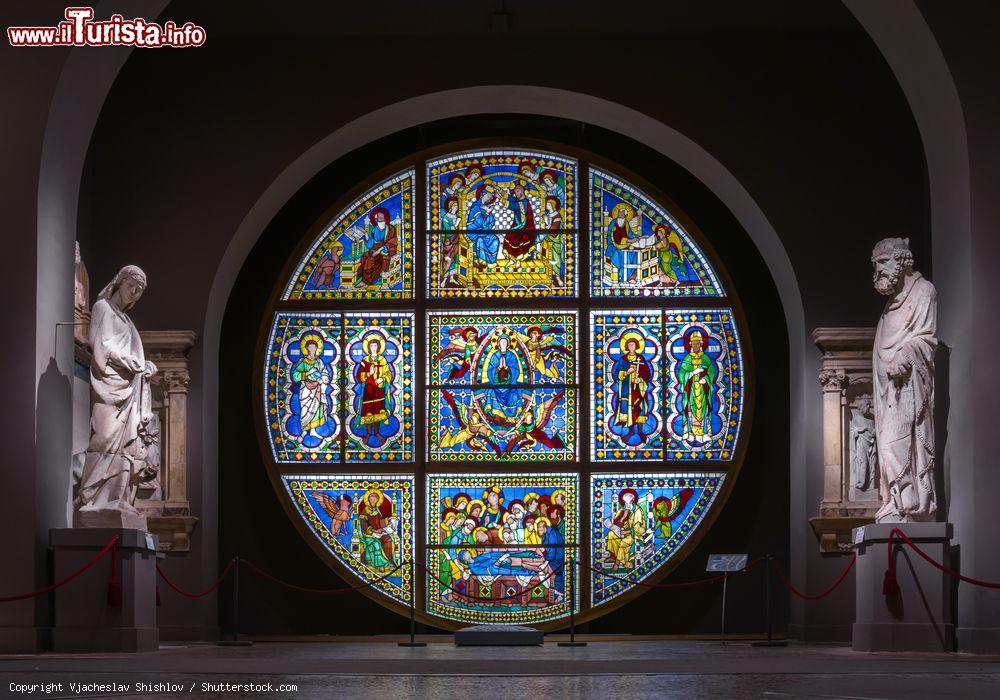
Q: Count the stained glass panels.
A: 9